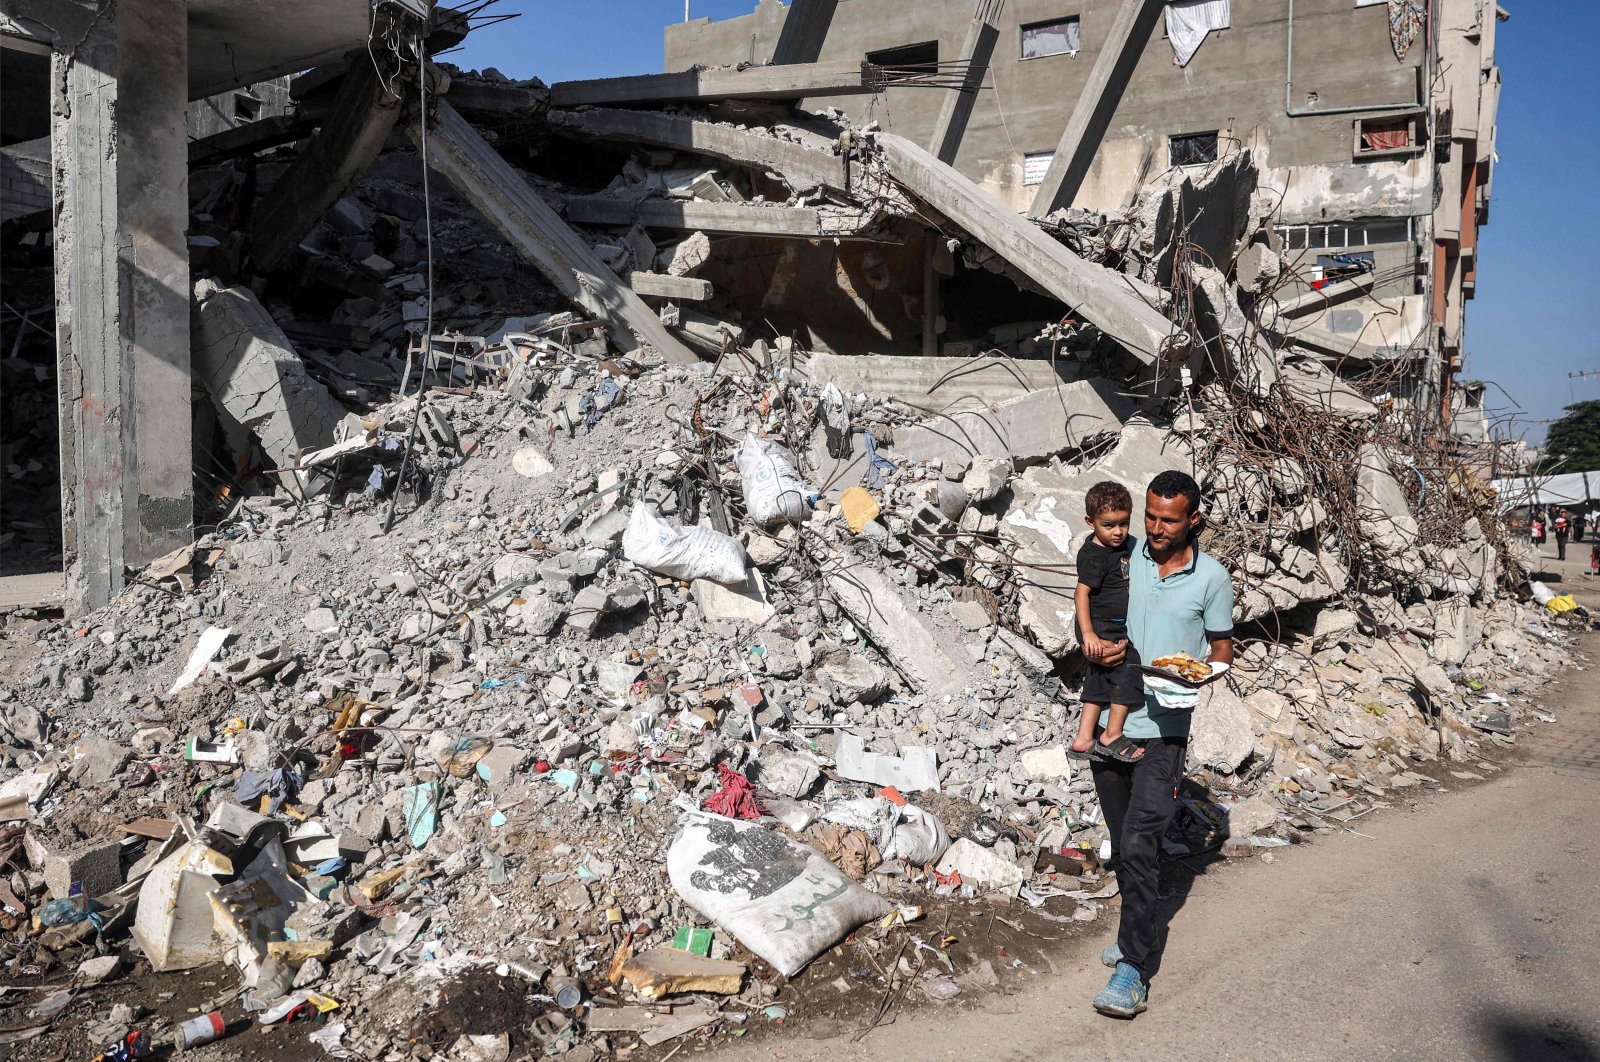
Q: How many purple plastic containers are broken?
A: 0